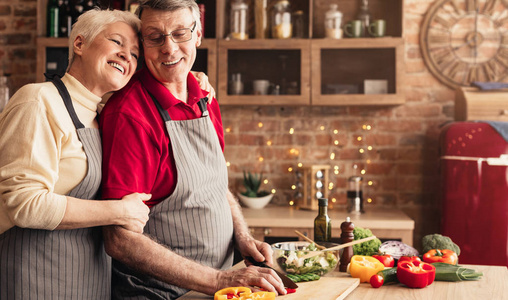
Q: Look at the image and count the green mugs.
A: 2